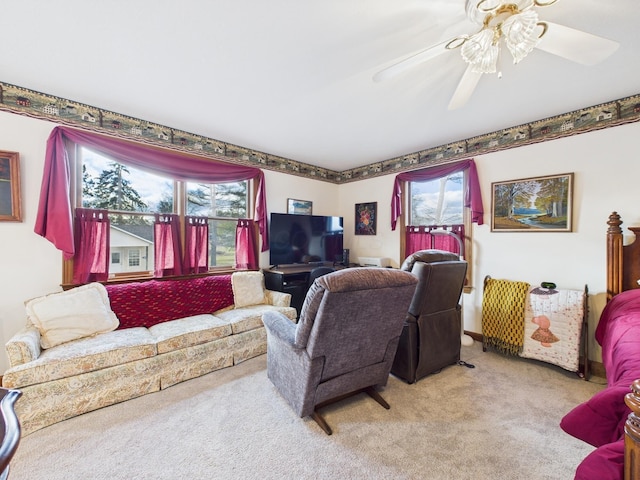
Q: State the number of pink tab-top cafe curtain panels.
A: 6